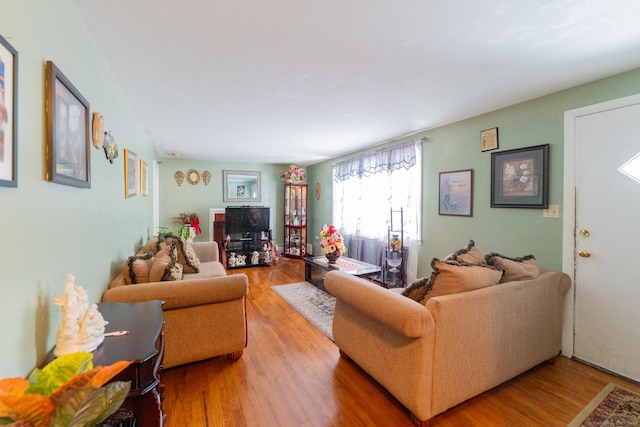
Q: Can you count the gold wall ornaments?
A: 3